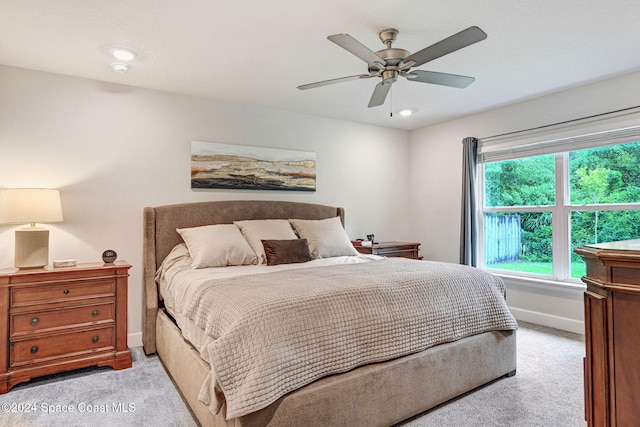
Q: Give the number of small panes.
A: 4